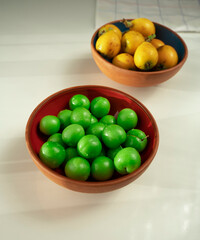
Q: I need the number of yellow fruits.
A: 8